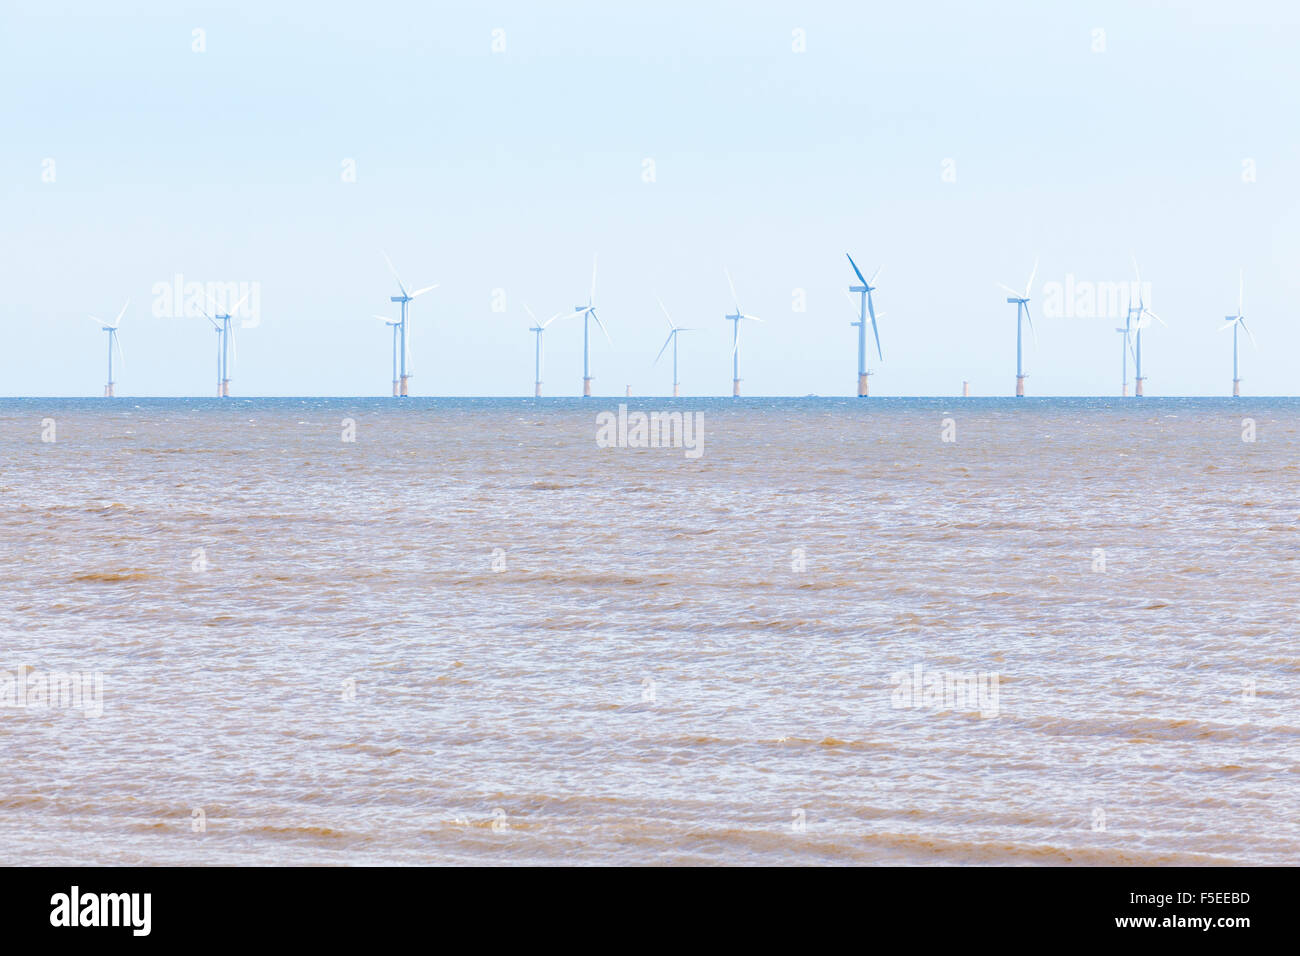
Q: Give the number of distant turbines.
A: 15